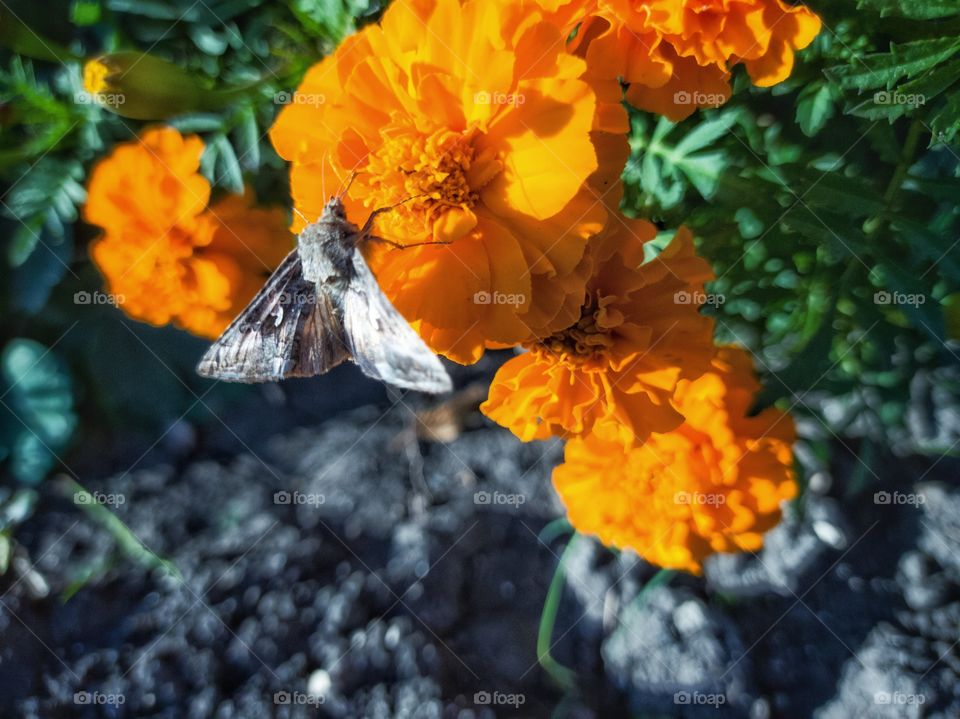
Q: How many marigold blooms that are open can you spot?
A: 5